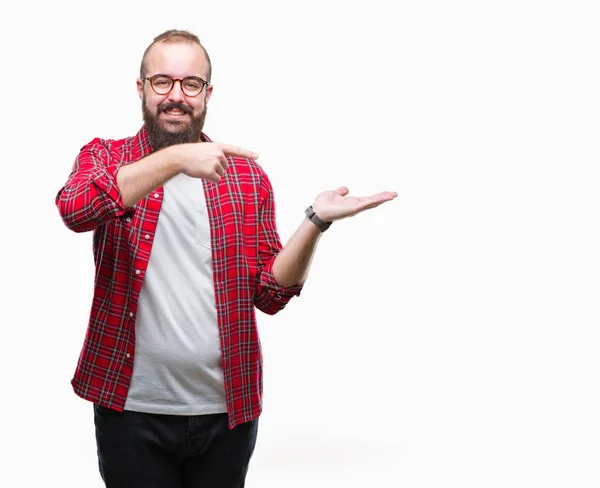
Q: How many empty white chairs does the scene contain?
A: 0